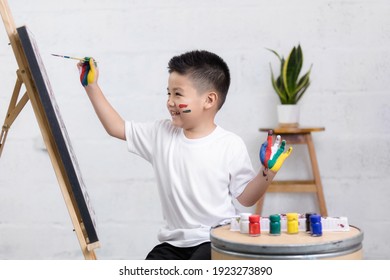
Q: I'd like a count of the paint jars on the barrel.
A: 6